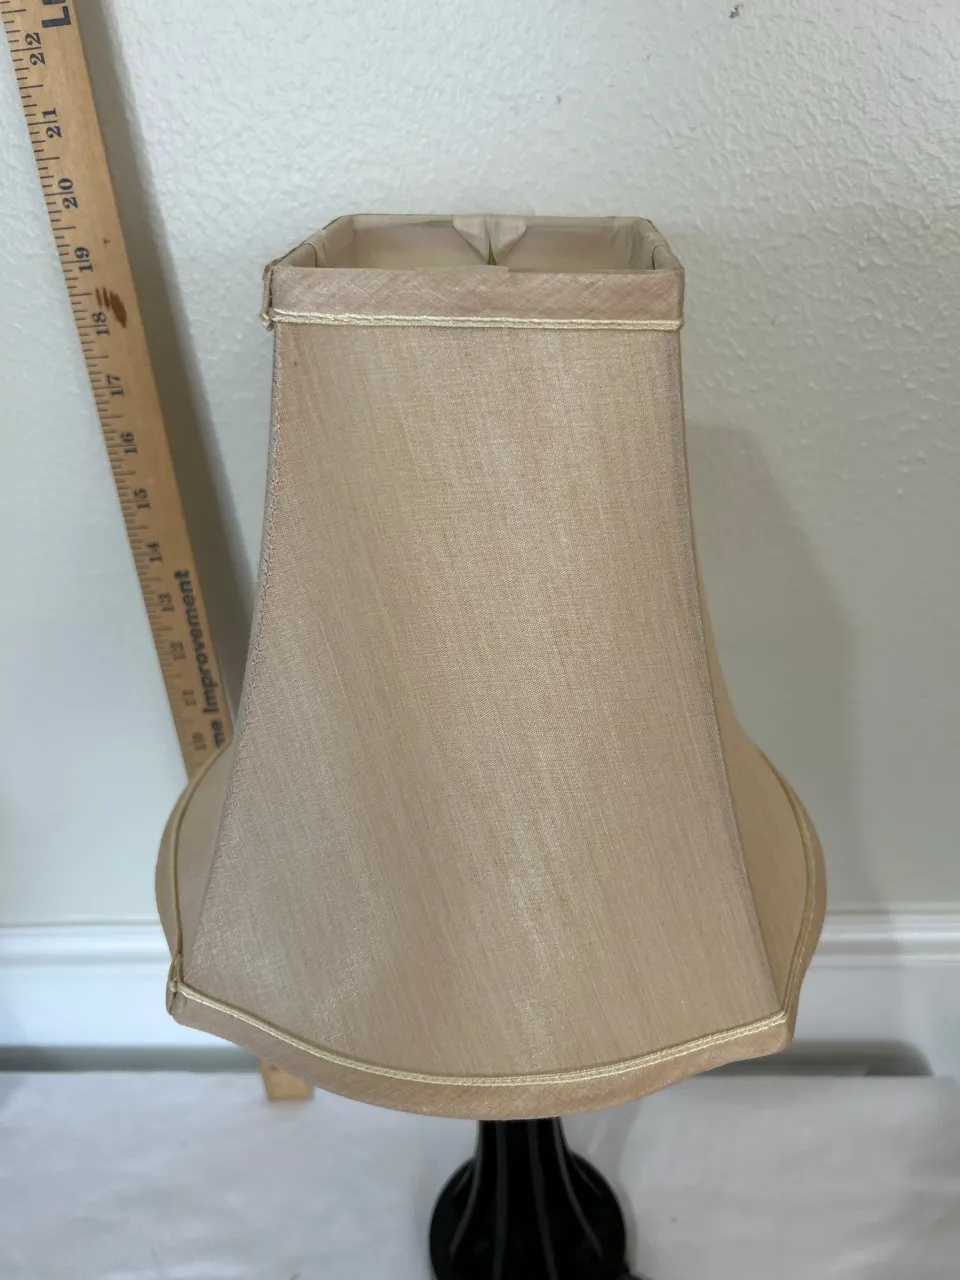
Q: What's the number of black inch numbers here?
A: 13